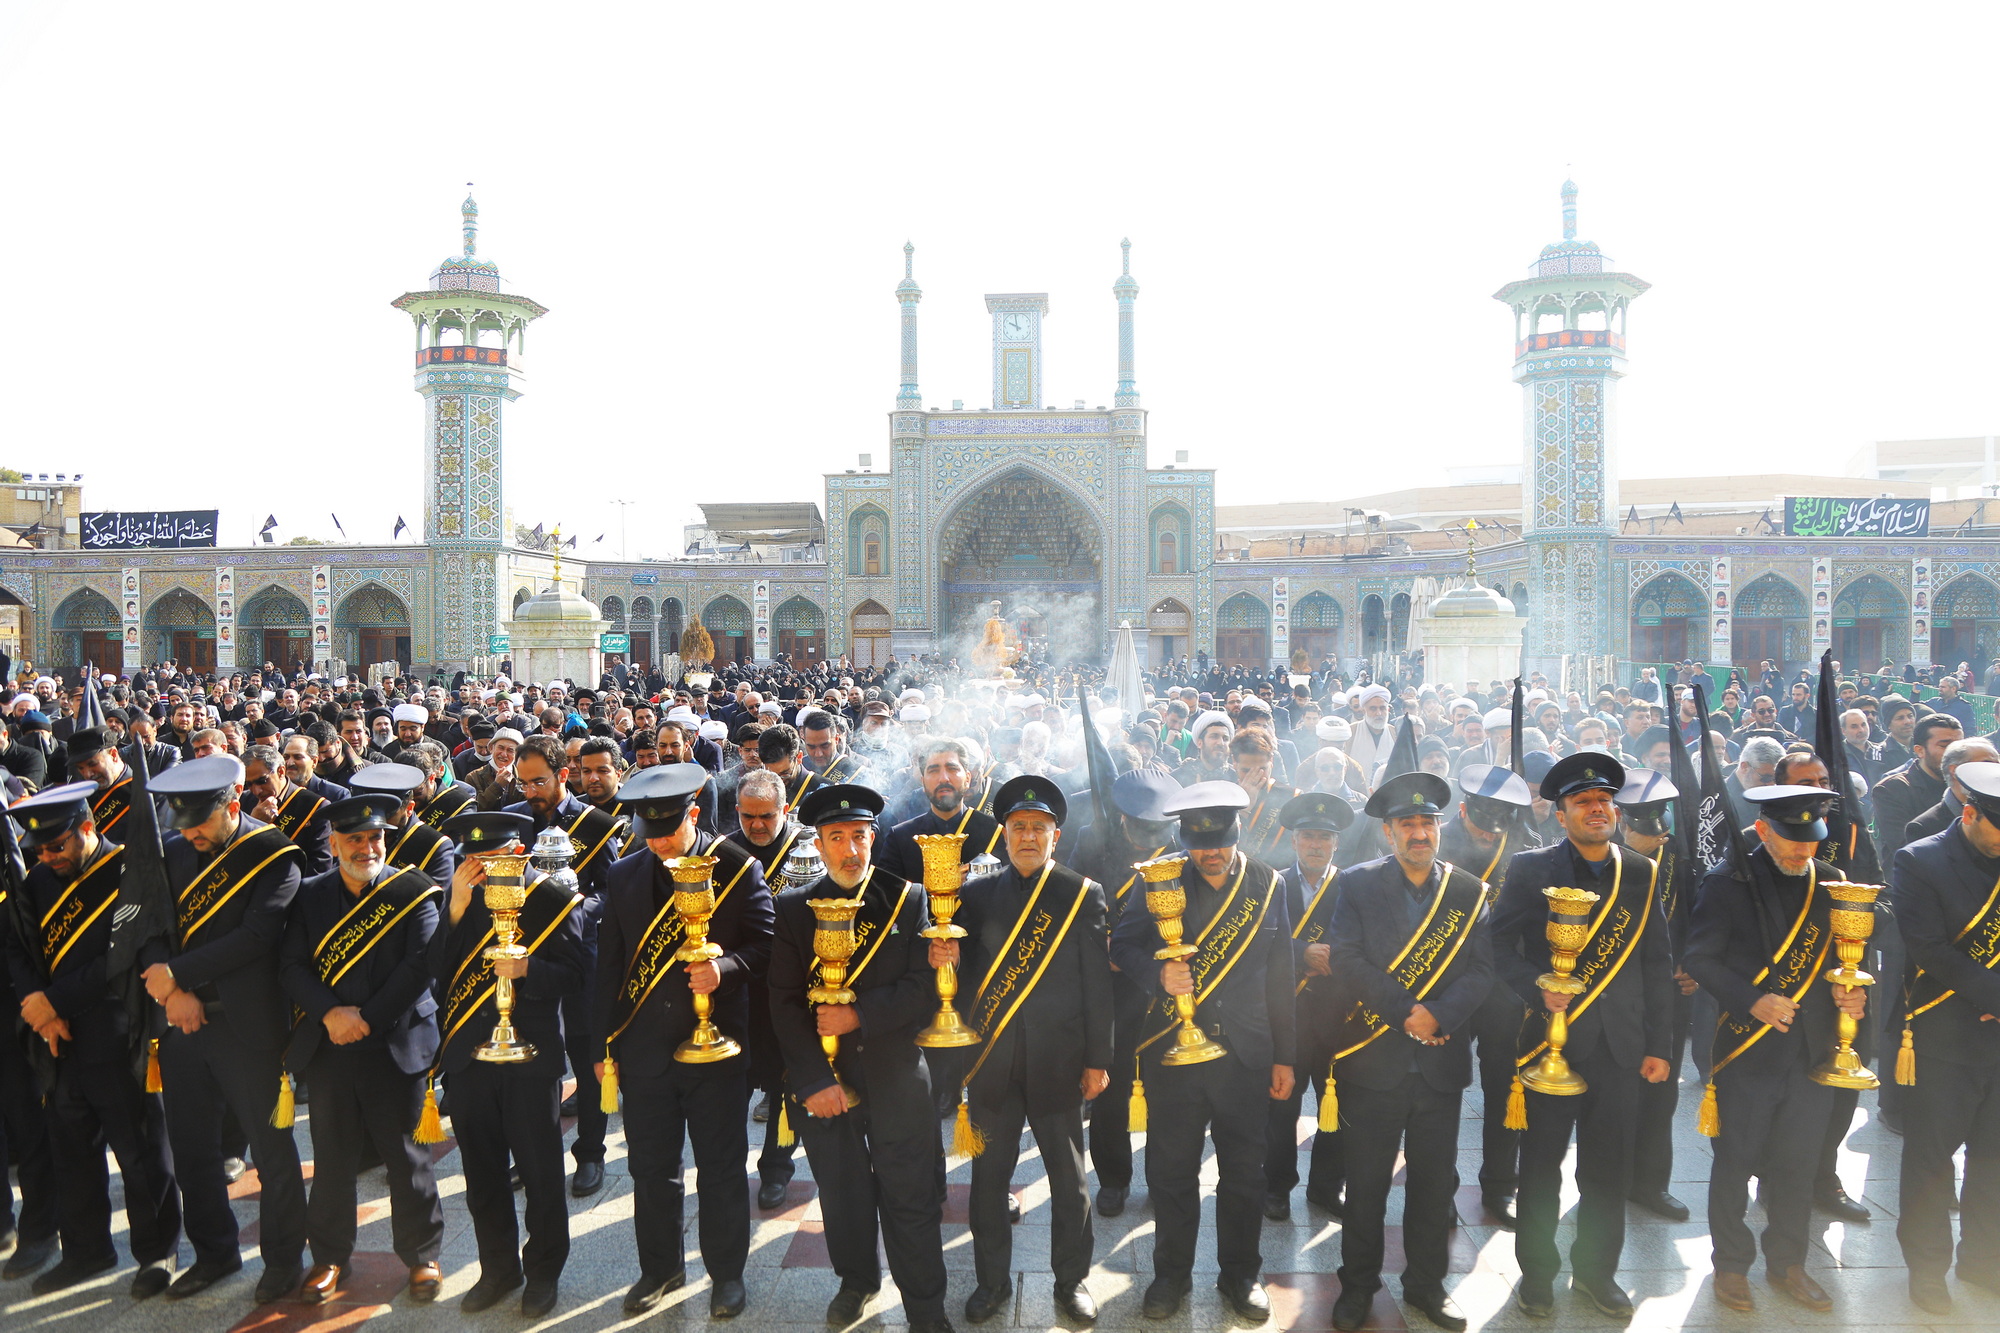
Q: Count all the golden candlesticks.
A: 7